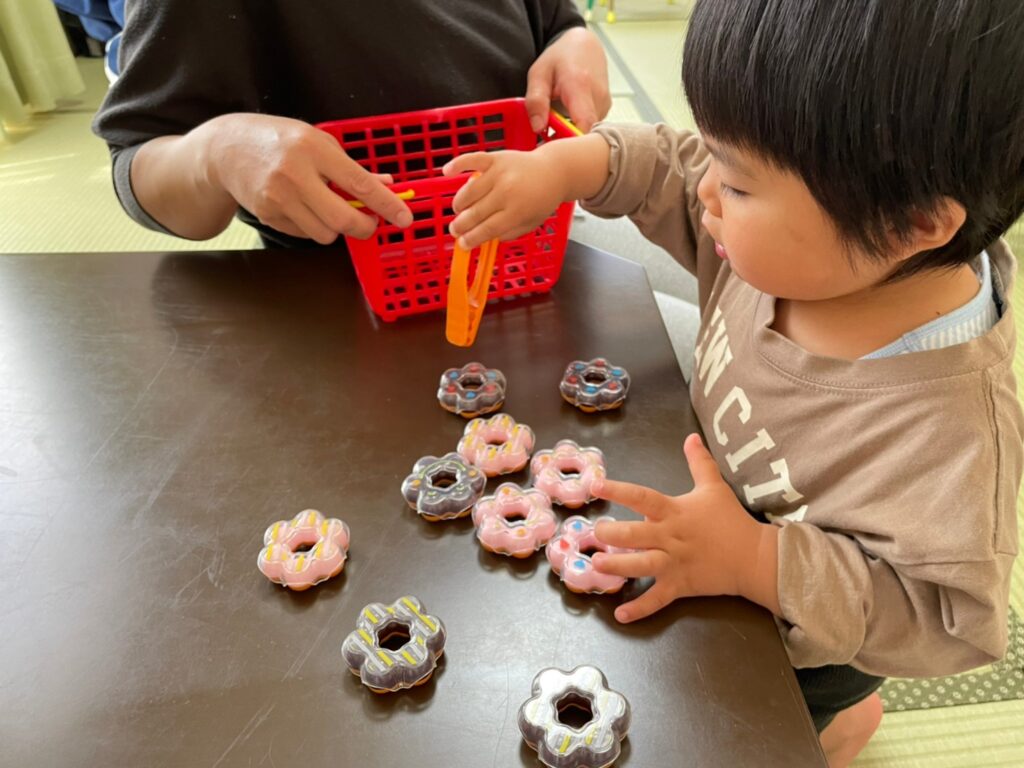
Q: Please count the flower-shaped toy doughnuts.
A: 10